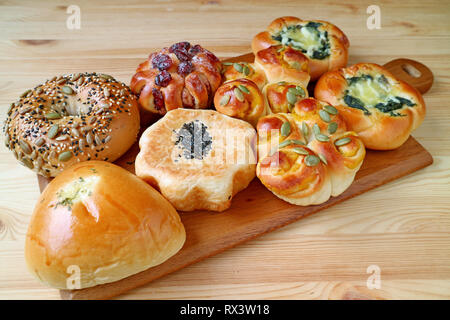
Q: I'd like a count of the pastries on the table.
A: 8